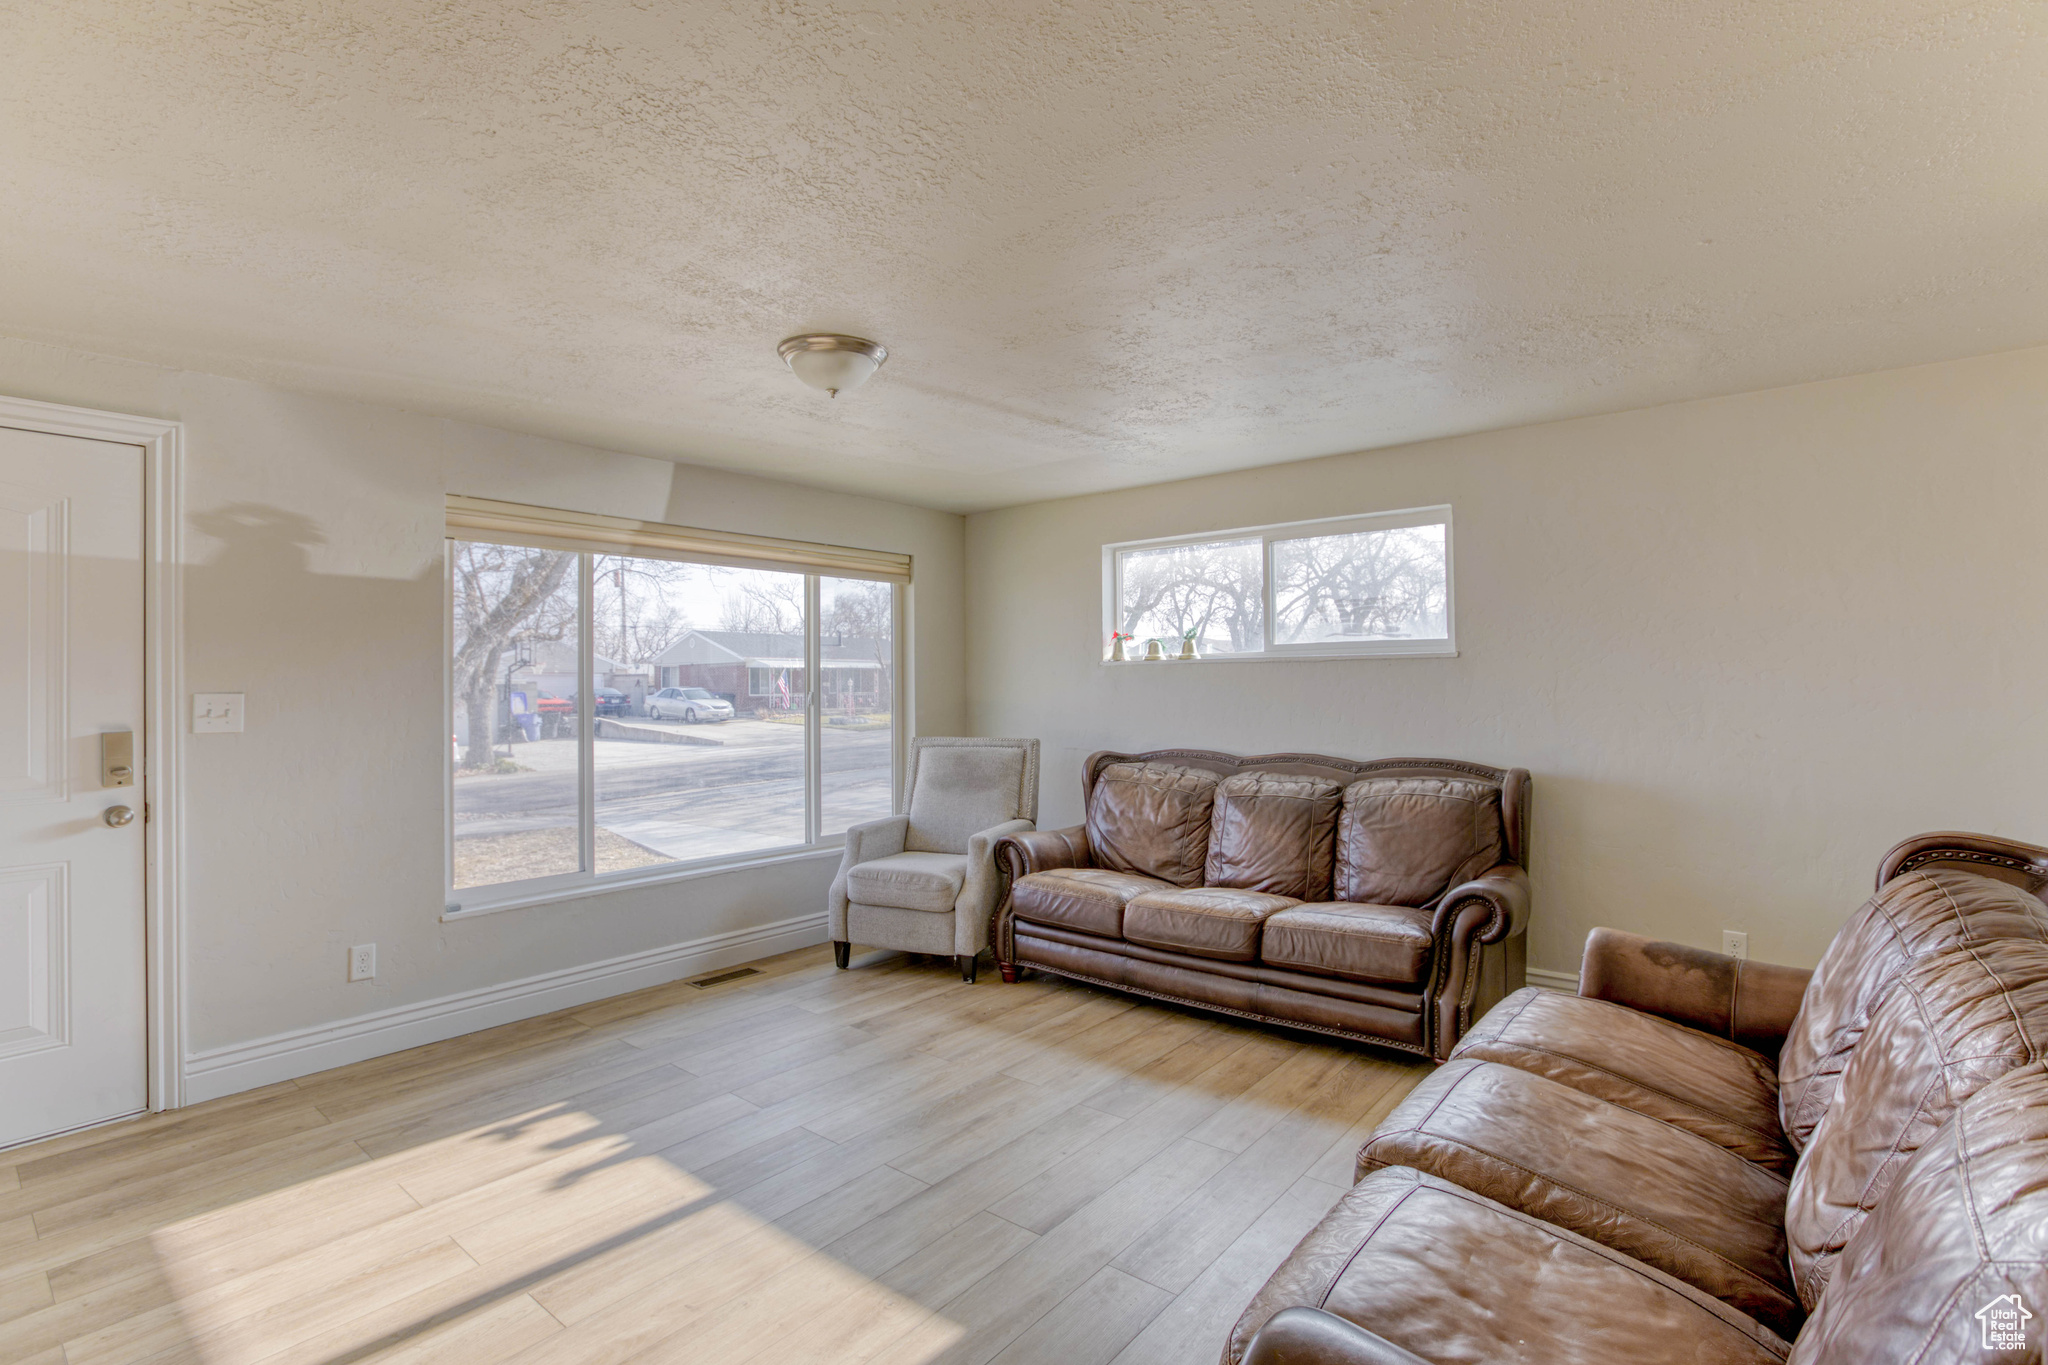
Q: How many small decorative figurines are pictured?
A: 3